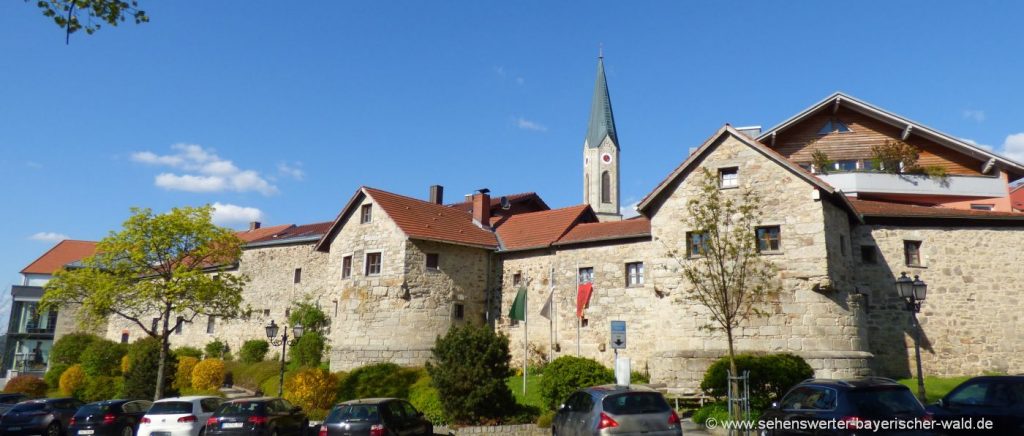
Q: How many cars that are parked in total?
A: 9